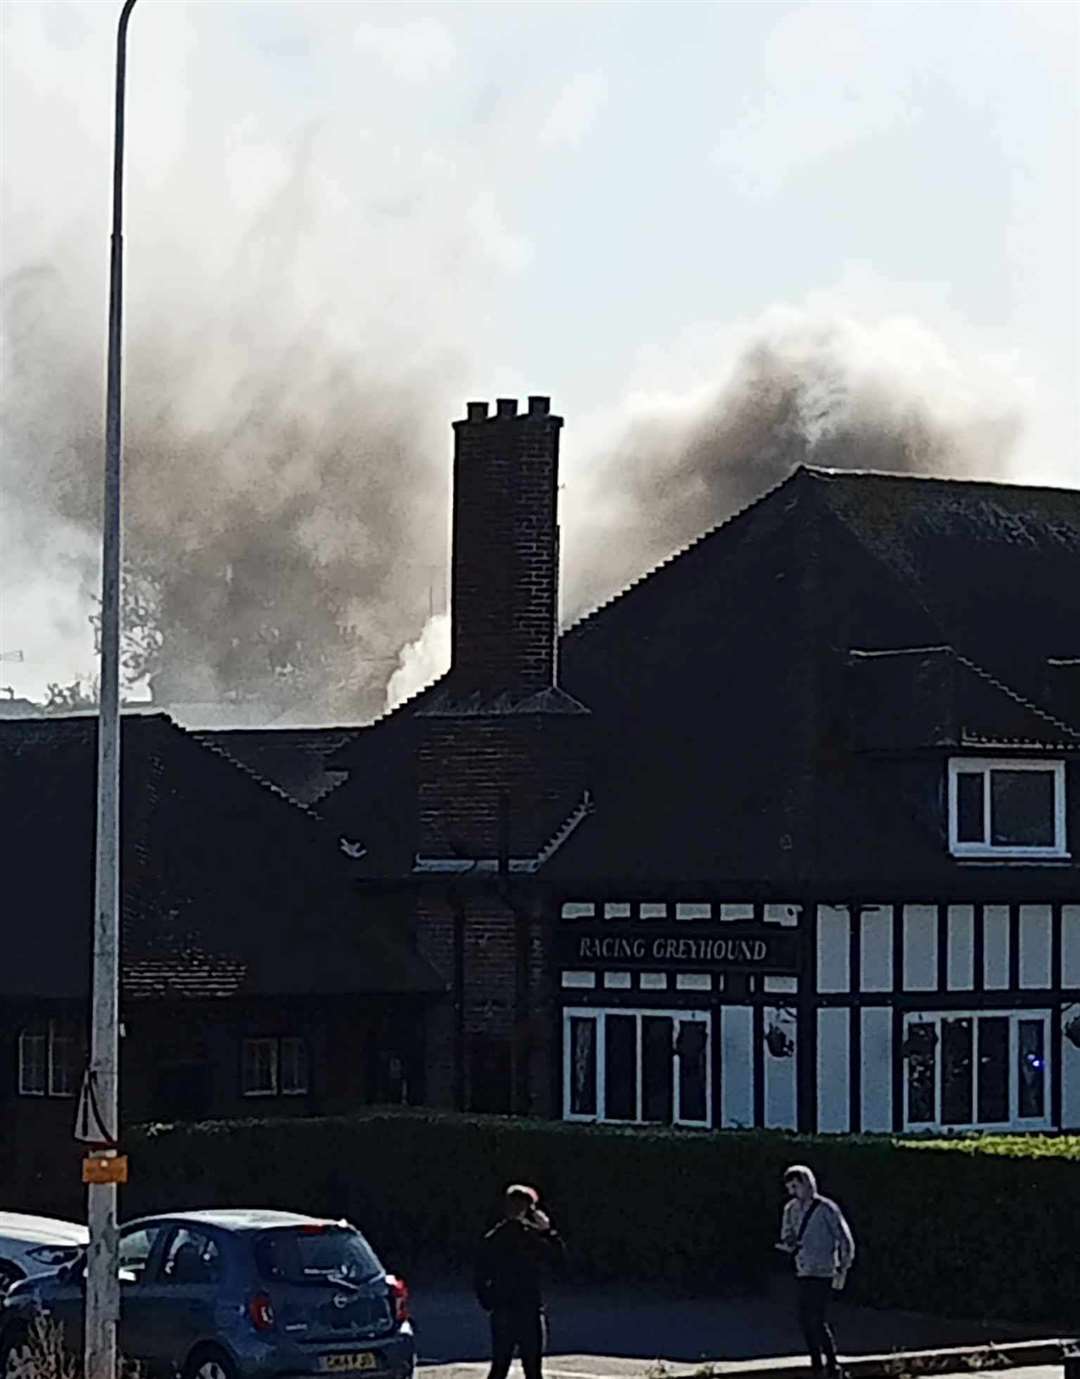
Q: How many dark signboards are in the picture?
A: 1